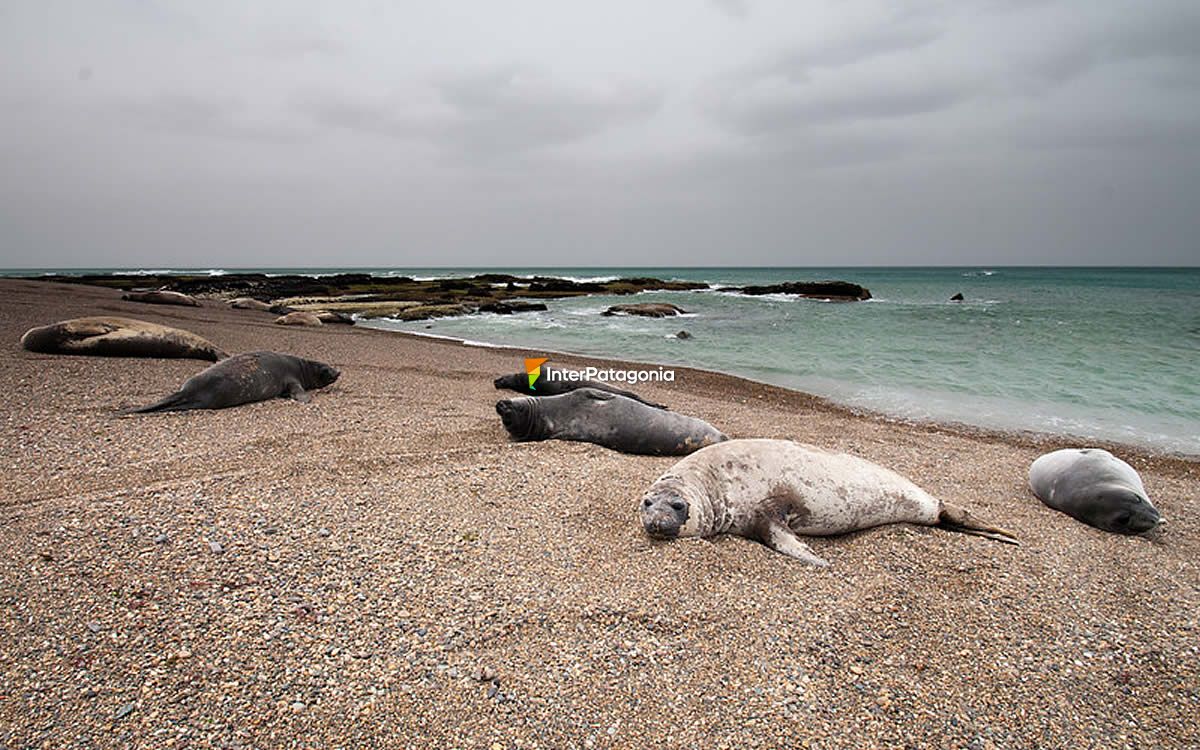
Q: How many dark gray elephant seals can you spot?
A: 3